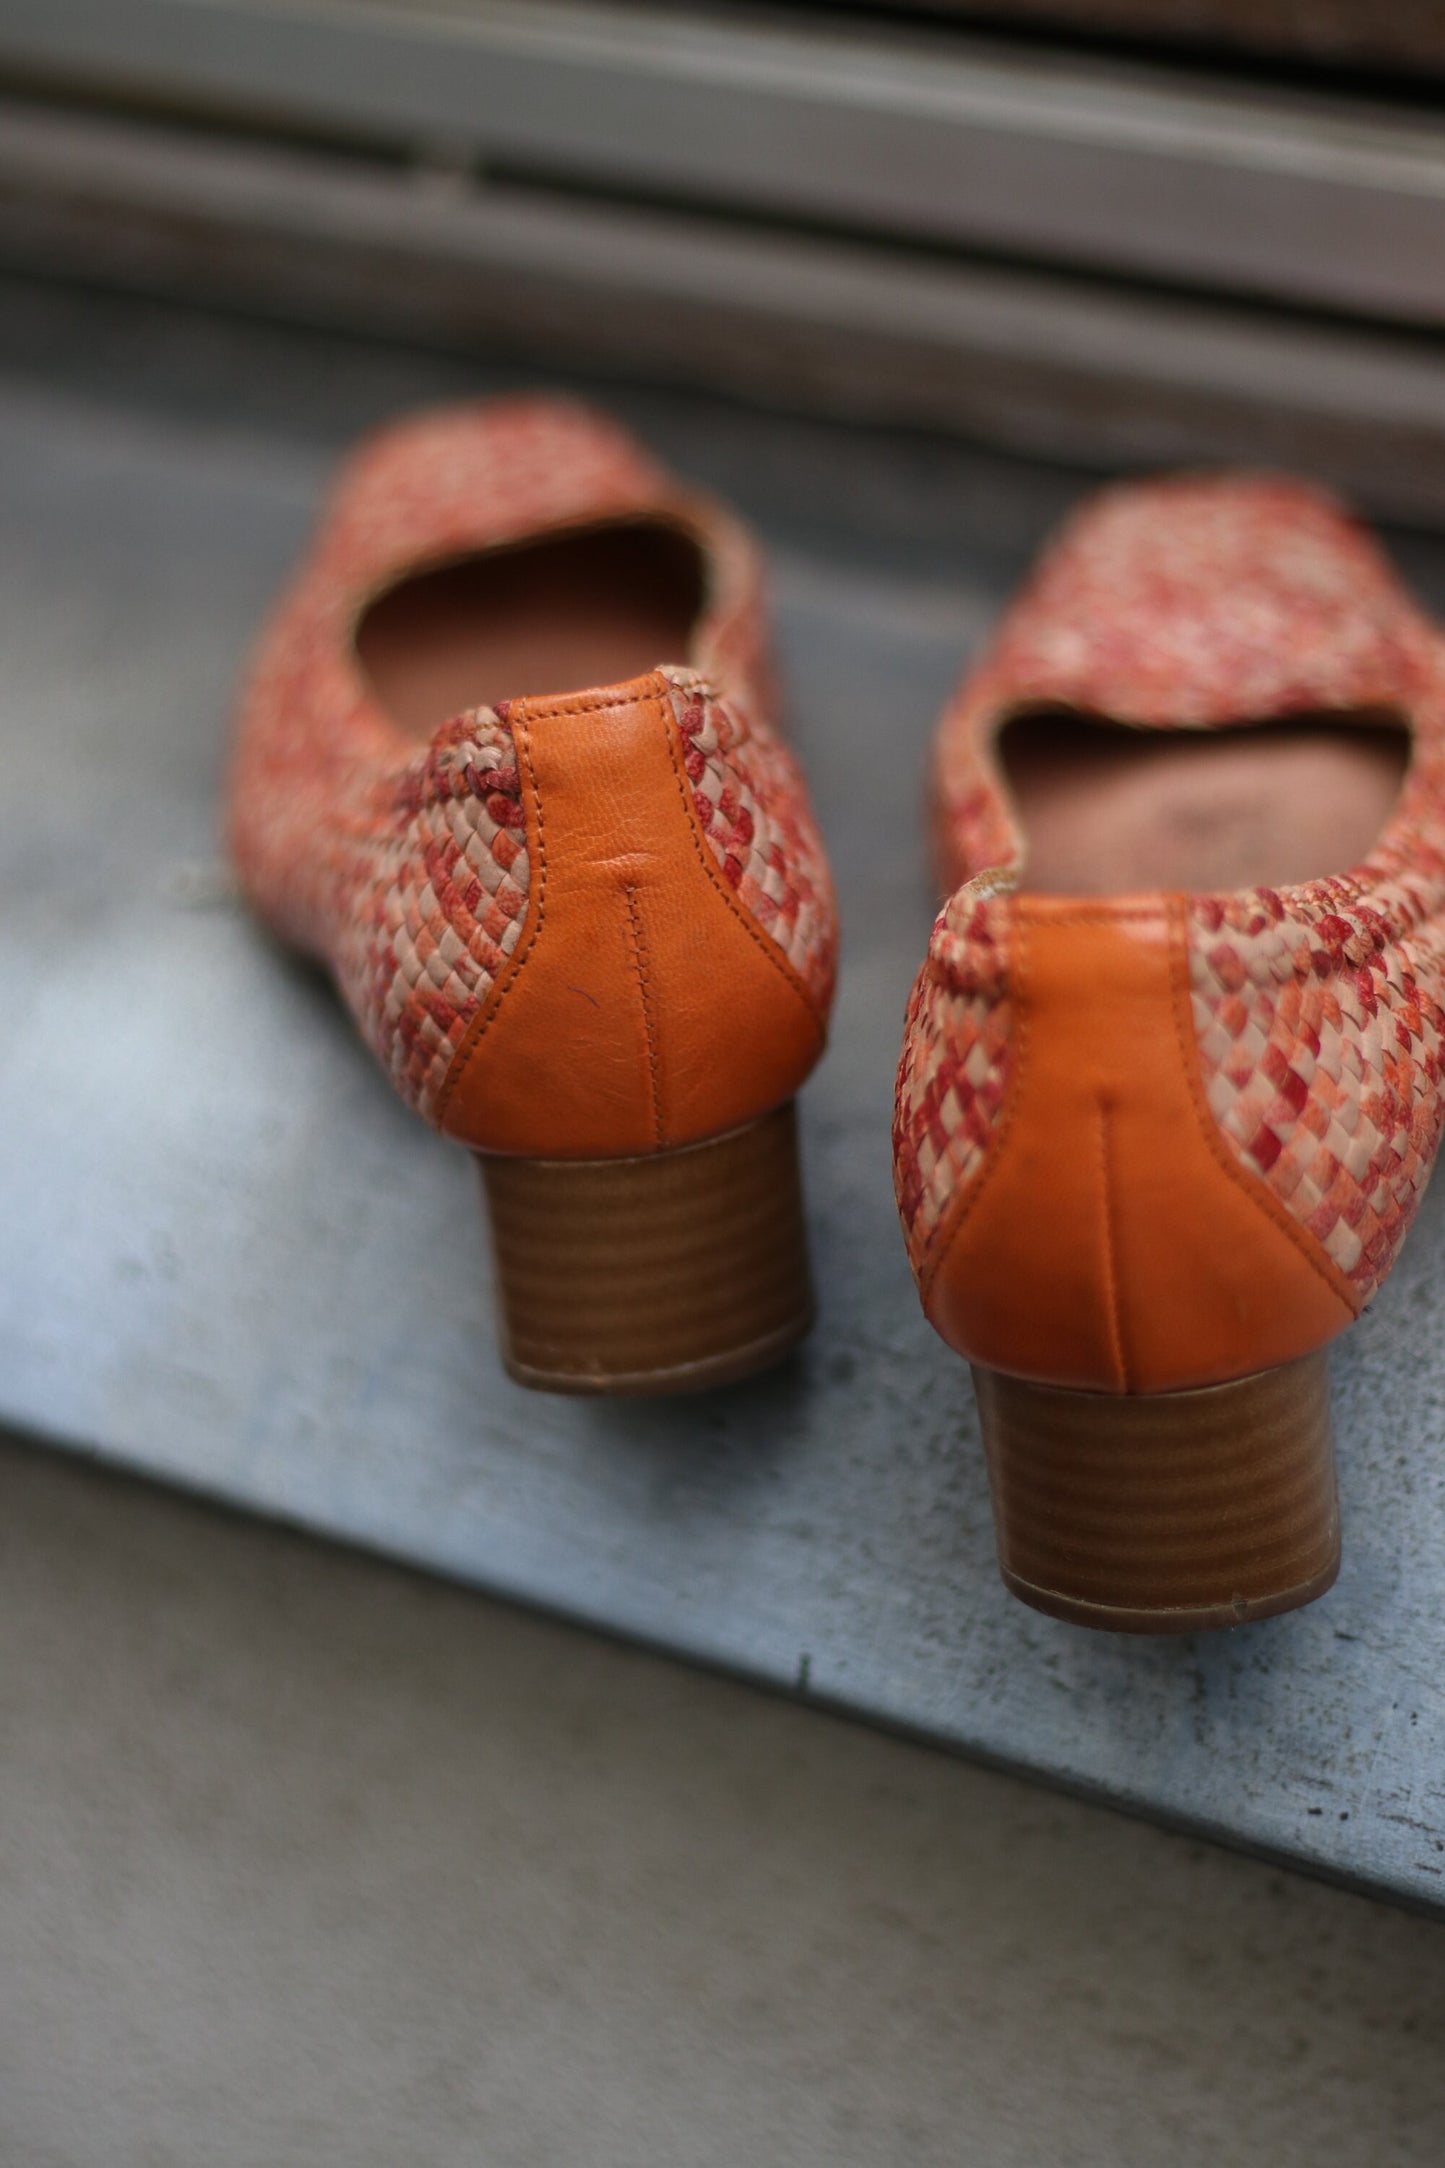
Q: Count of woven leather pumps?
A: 2